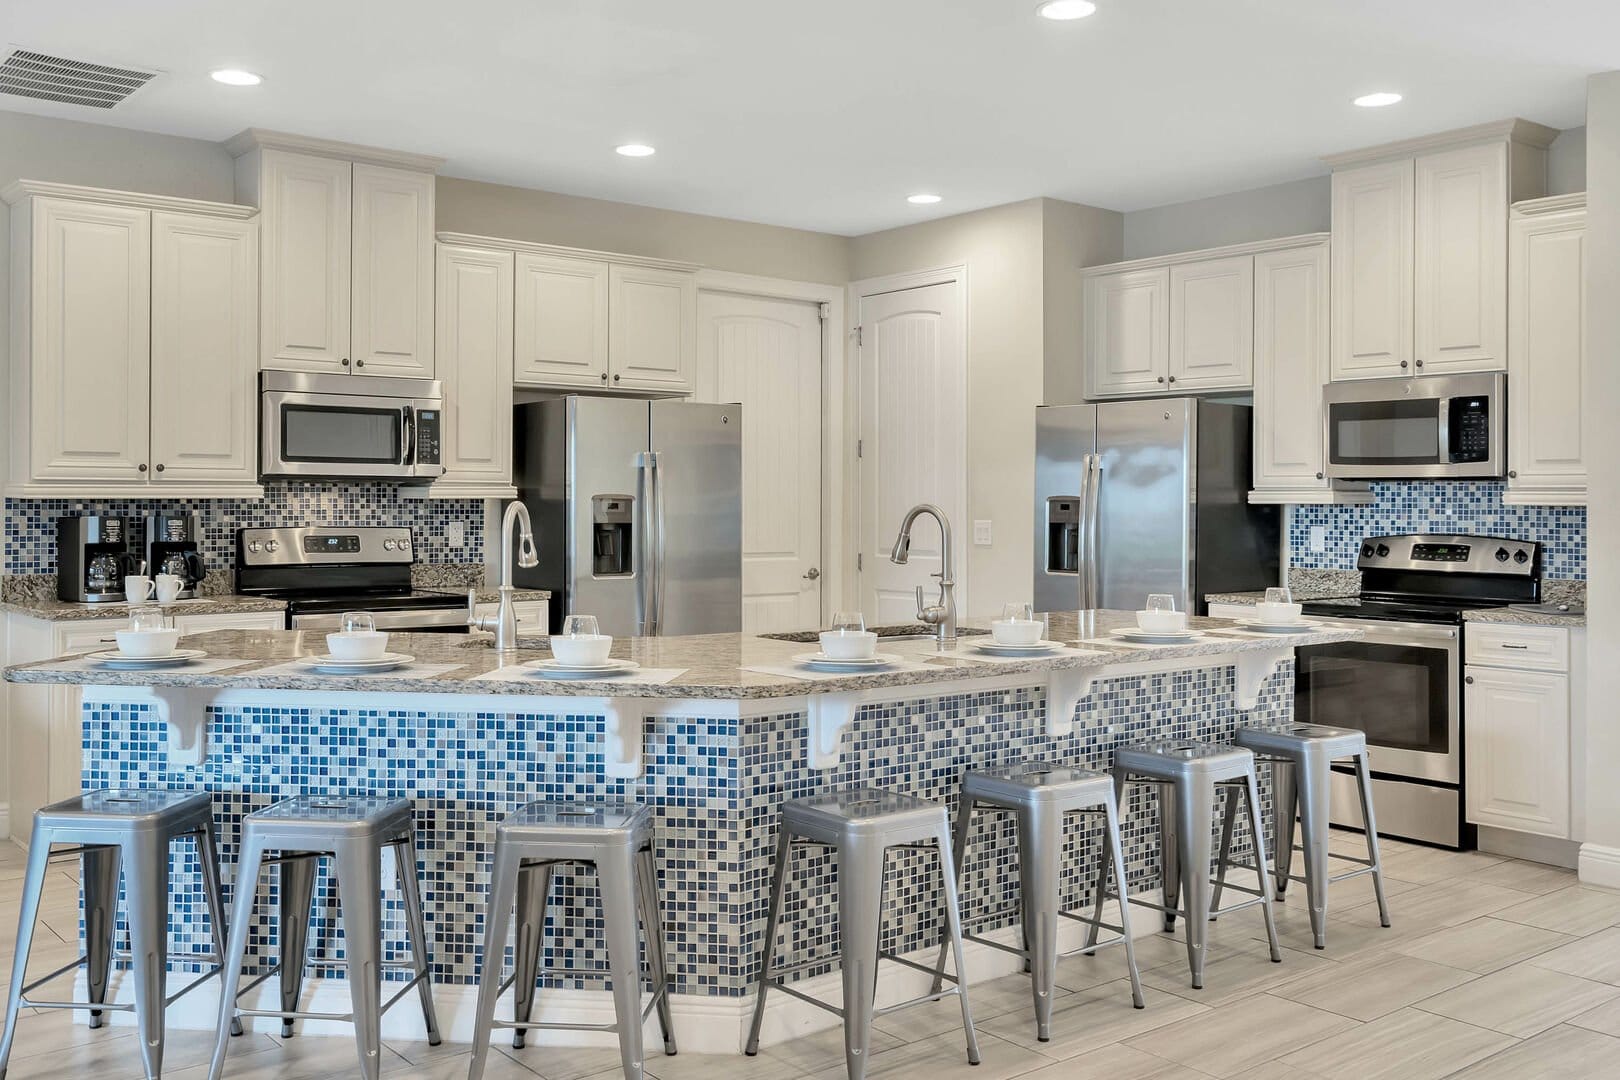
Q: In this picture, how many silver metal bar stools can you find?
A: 7